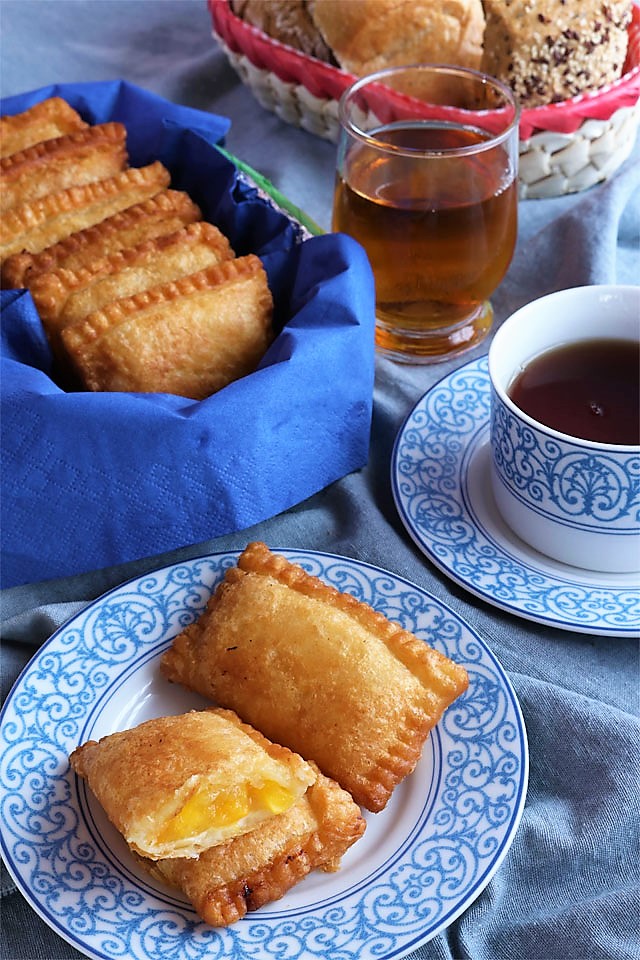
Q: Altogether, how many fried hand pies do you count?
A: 8